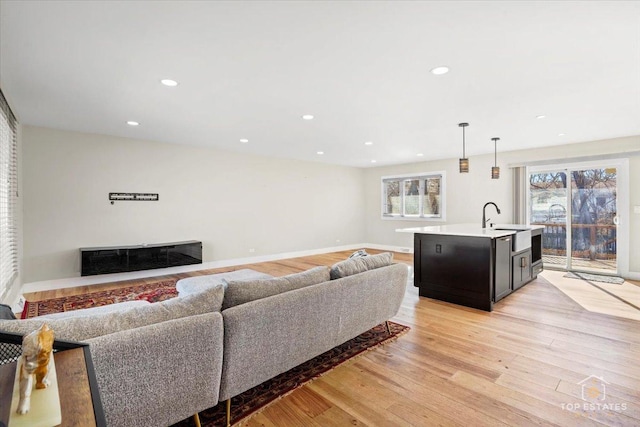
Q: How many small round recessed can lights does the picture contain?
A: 11